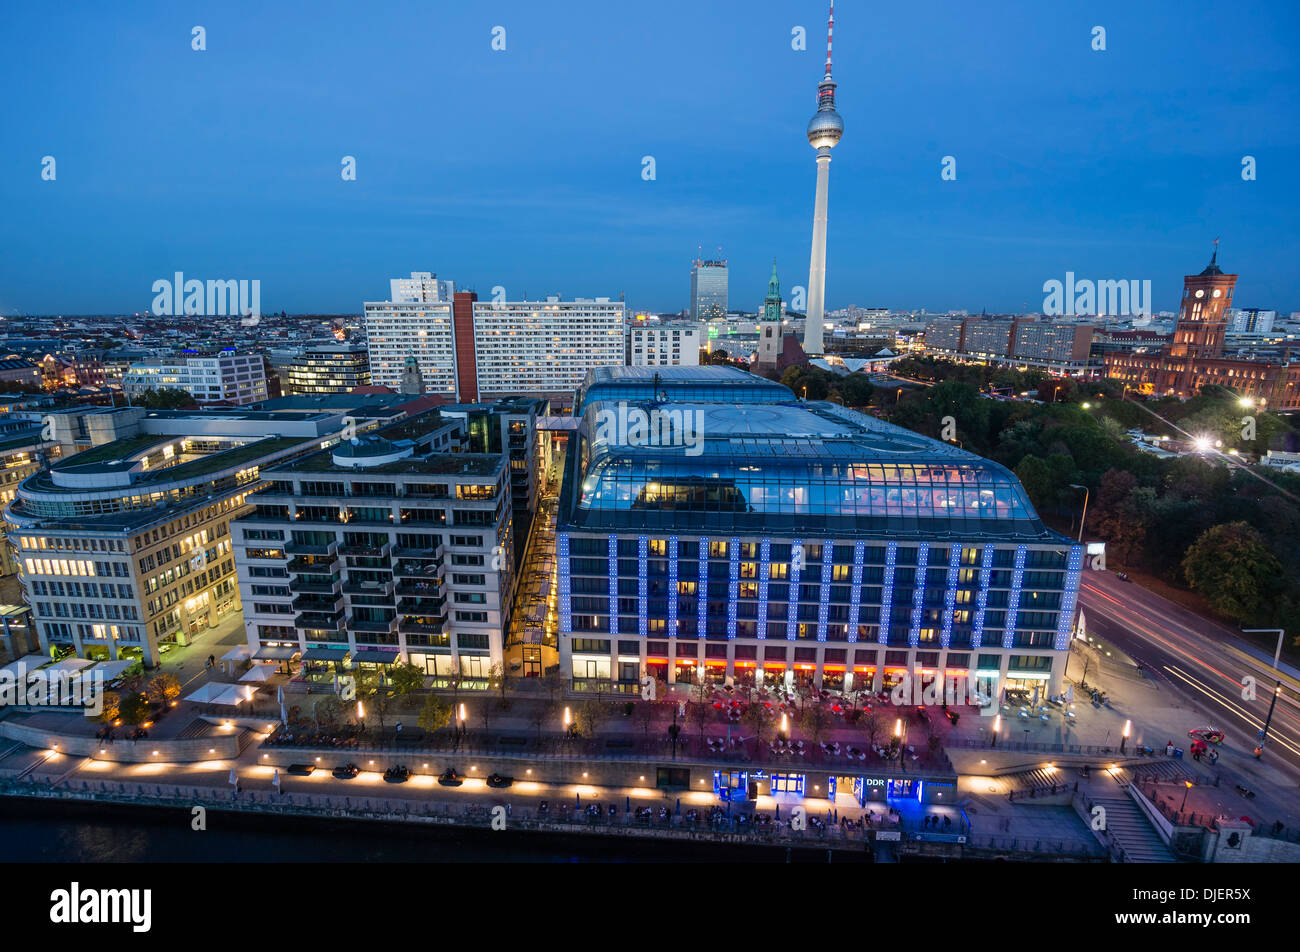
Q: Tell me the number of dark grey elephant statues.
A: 0